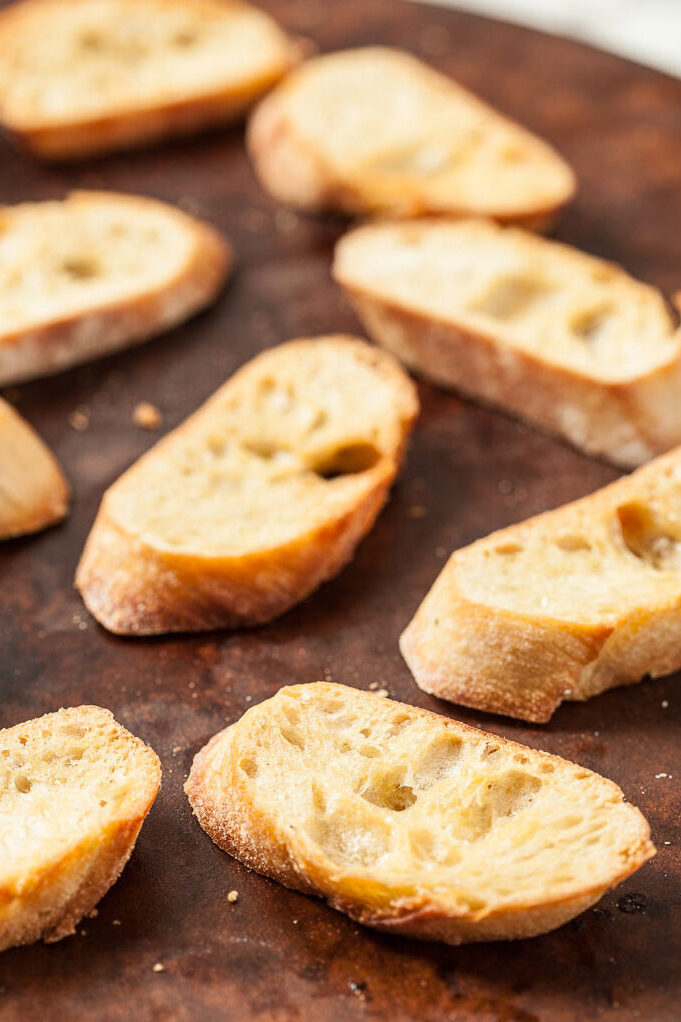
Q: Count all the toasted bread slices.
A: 9